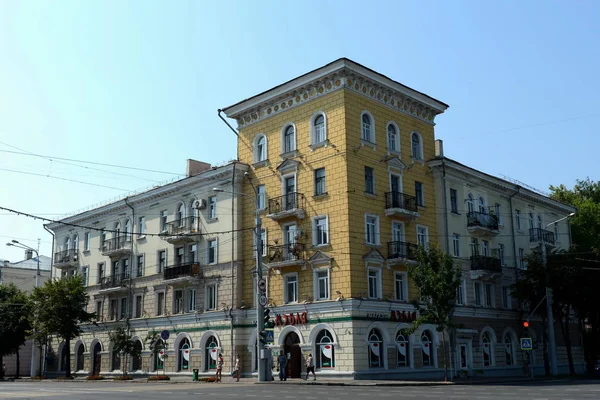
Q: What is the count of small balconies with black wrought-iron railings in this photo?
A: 12